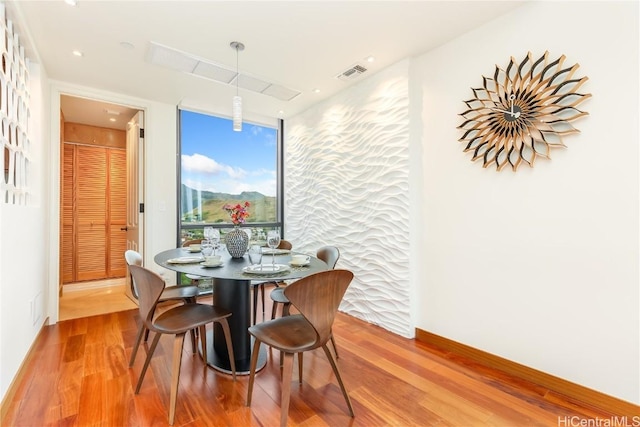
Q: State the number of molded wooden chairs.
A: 6